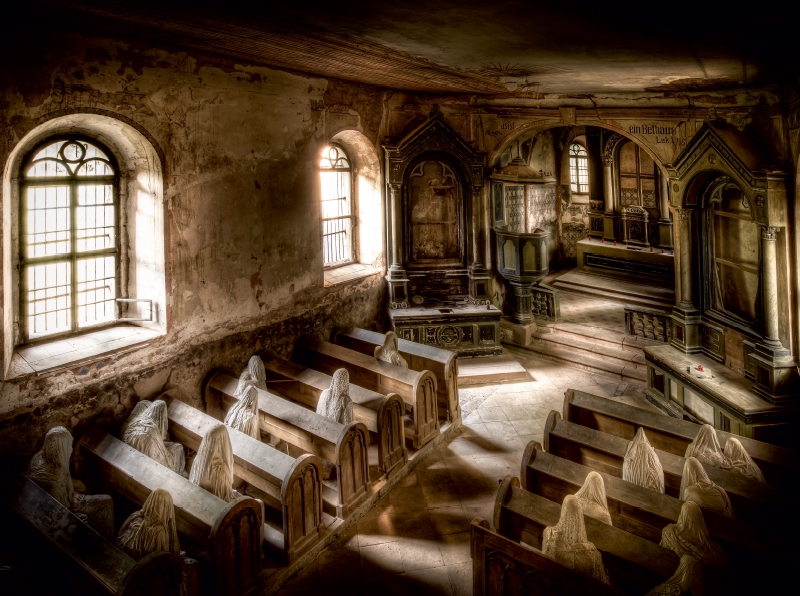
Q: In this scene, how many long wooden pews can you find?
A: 12